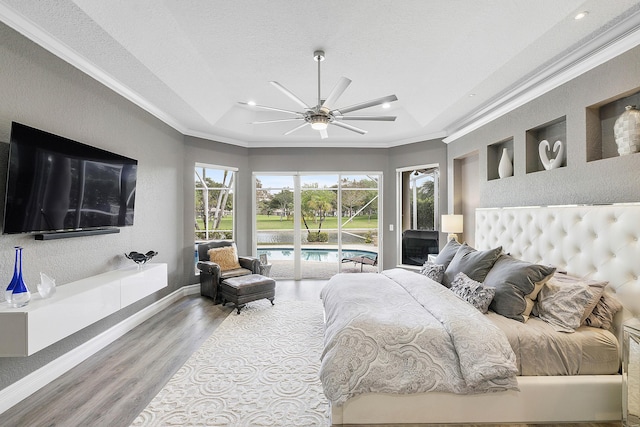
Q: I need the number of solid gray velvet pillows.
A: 3